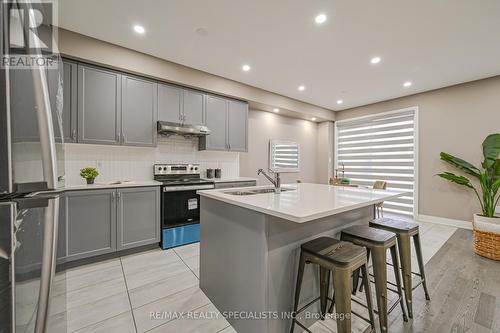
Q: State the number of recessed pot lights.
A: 9